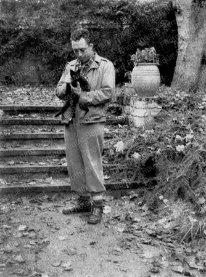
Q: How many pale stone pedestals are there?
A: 1